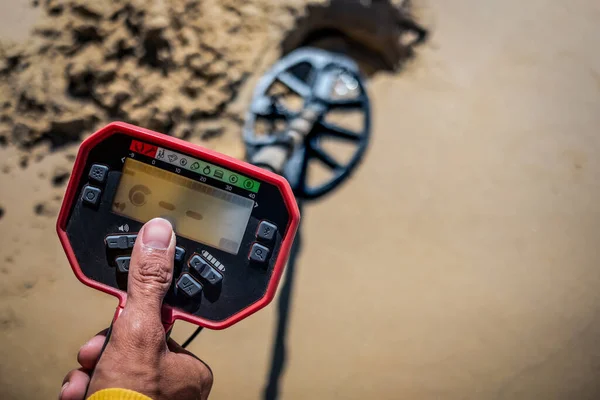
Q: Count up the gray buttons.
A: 9